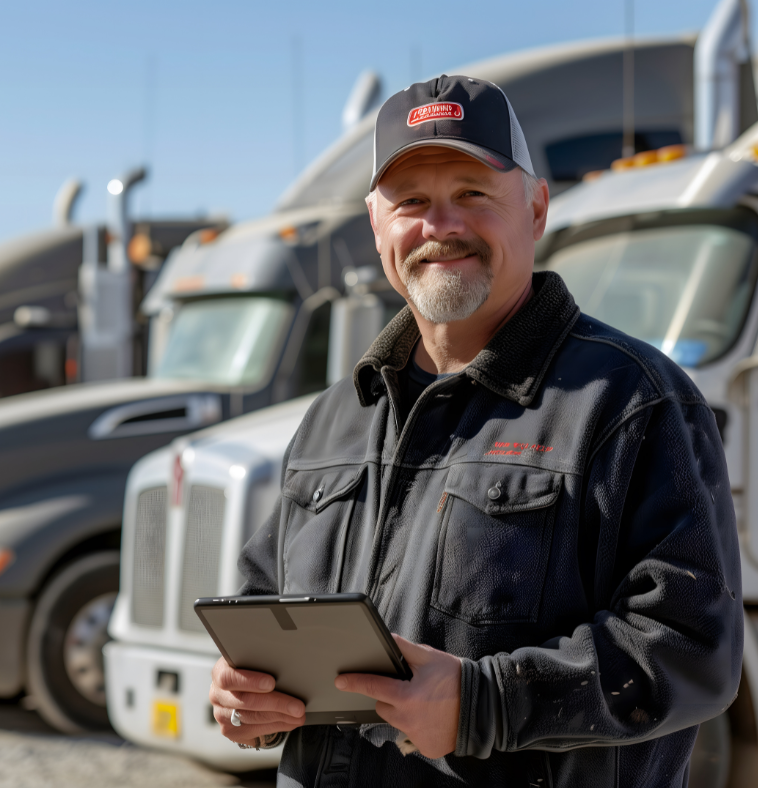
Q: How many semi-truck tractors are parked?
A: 3